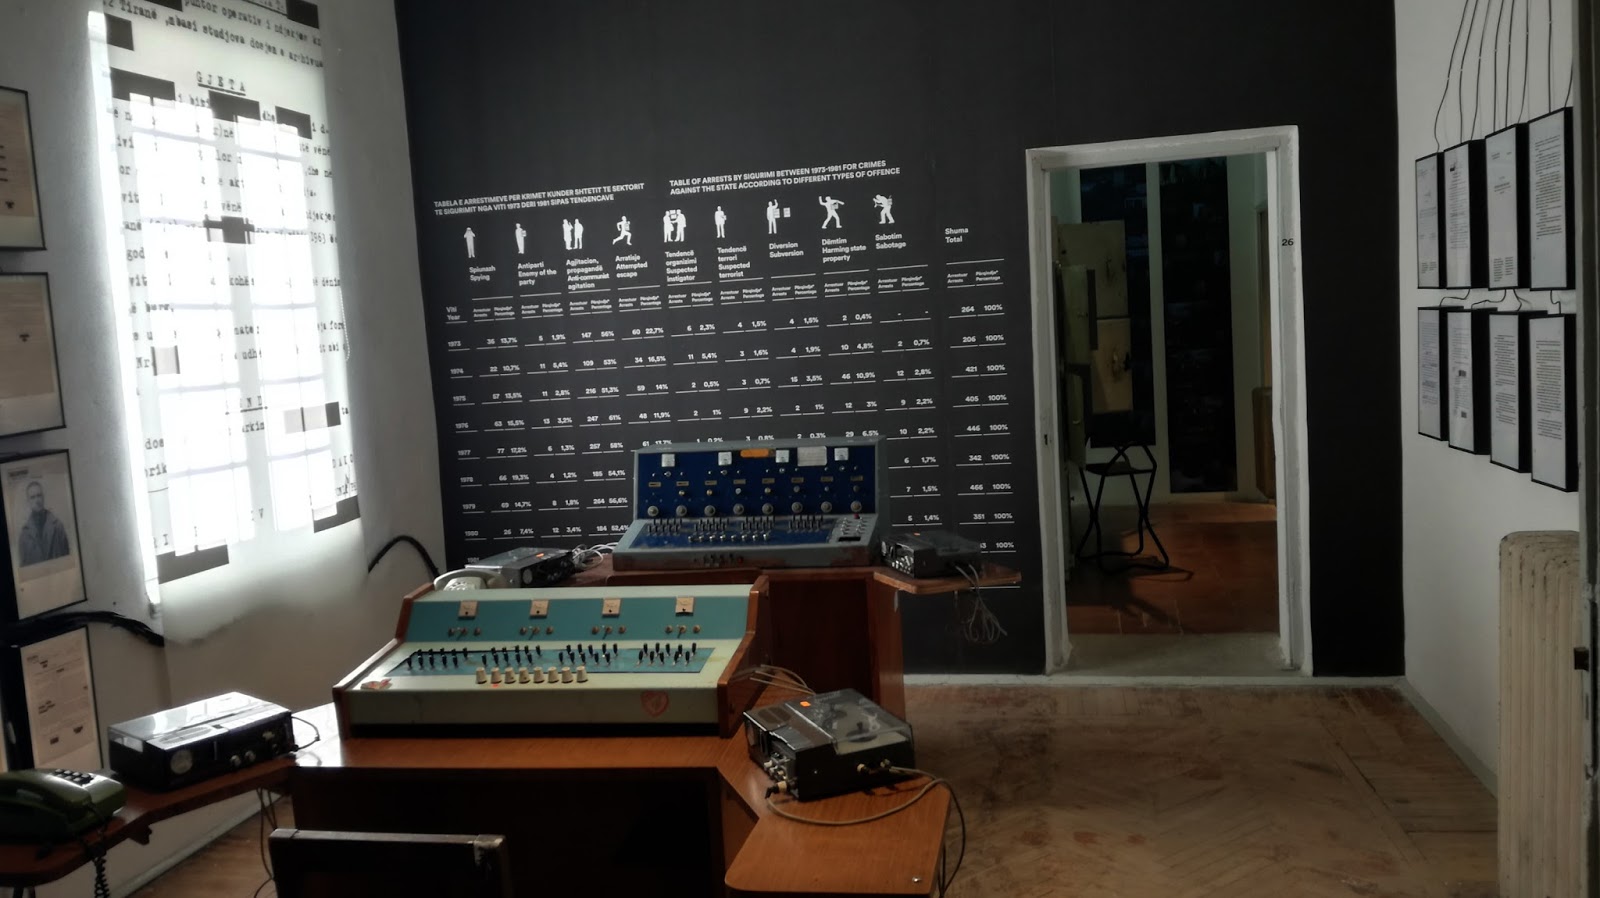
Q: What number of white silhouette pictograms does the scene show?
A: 9